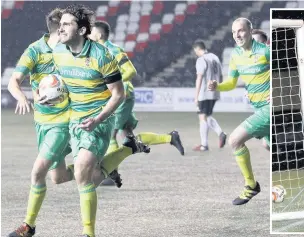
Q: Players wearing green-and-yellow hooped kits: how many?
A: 4